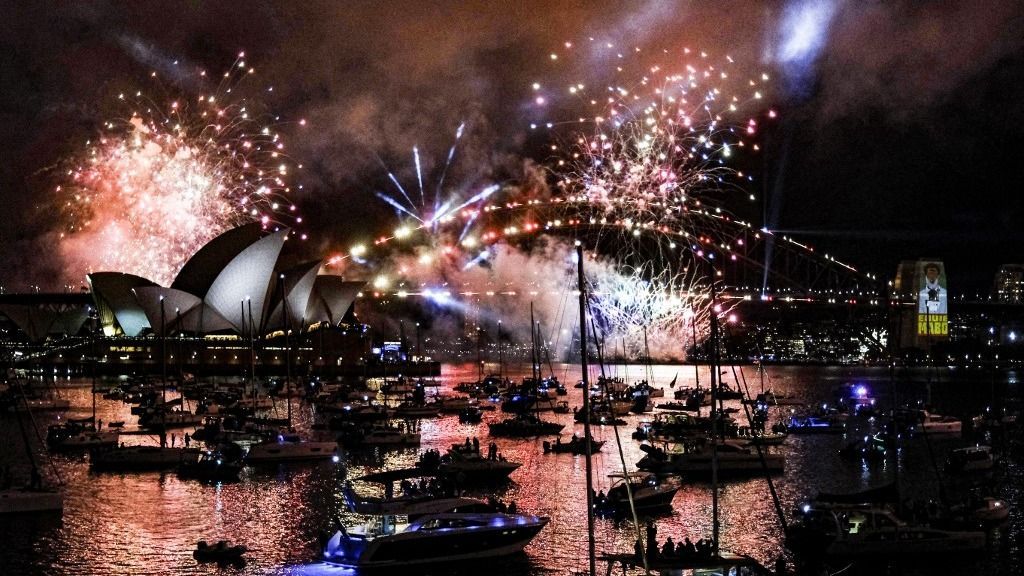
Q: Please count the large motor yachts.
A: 1